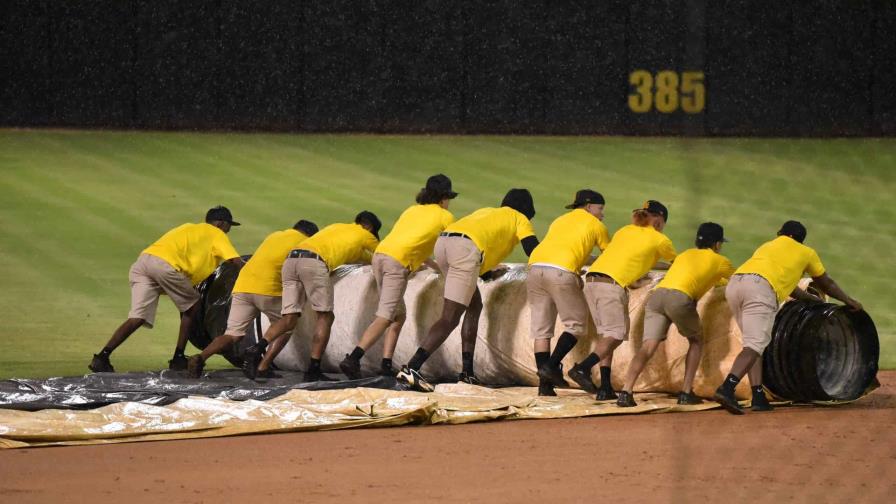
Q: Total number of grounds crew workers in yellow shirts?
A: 9